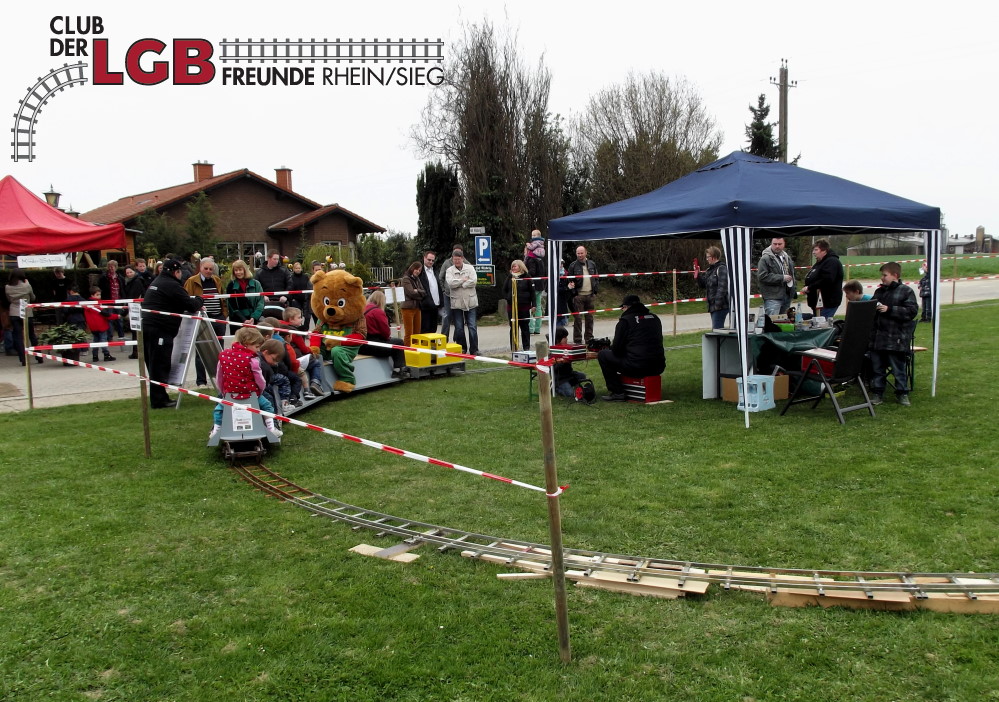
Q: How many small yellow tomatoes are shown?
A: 0